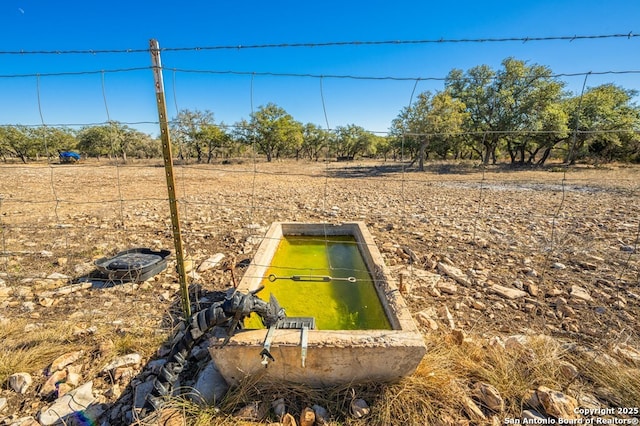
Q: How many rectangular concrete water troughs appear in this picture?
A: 1